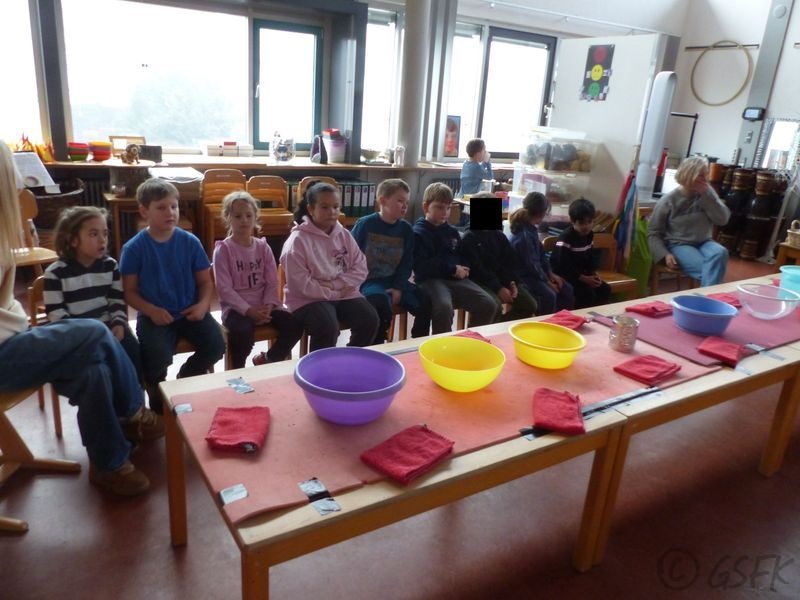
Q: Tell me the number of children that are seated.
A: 9